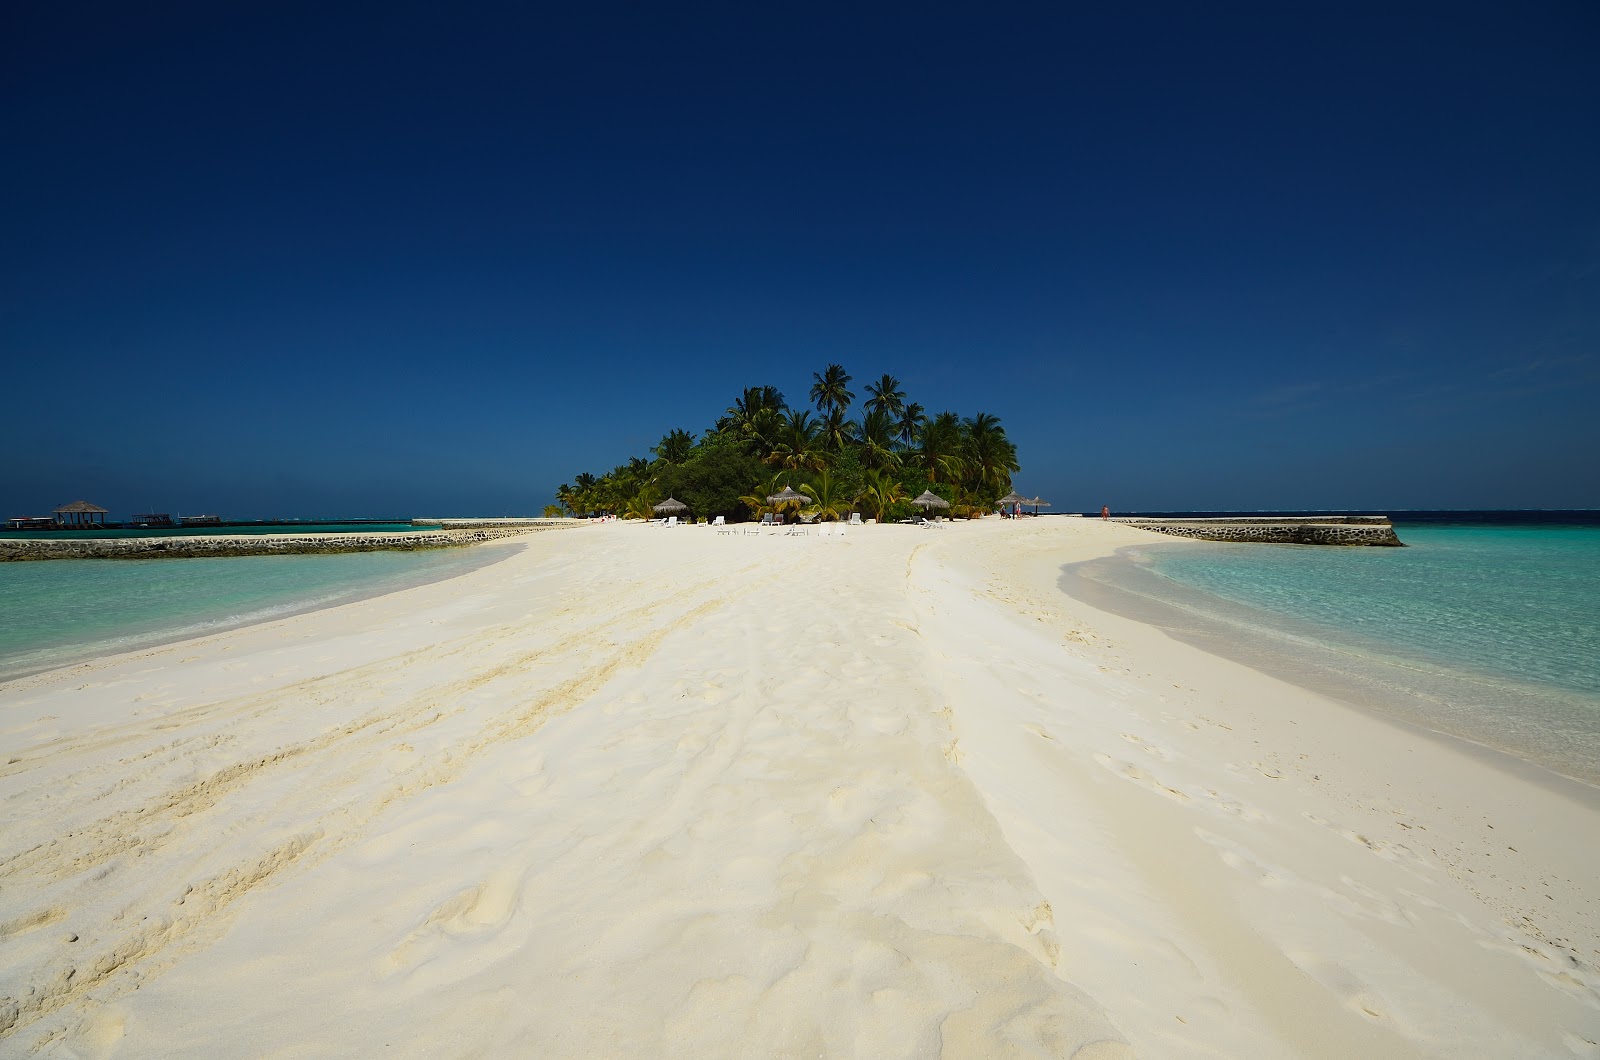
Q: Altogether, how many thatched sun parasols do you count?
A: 5